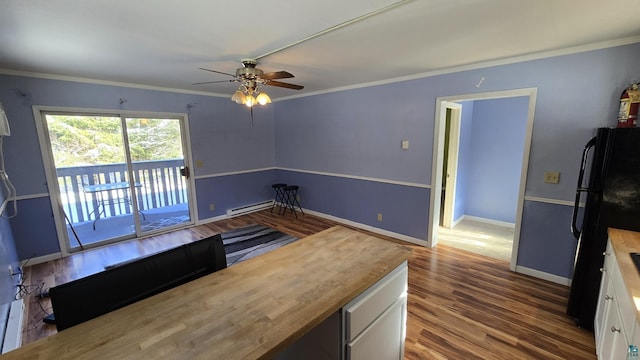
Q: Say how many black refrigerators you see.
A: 1